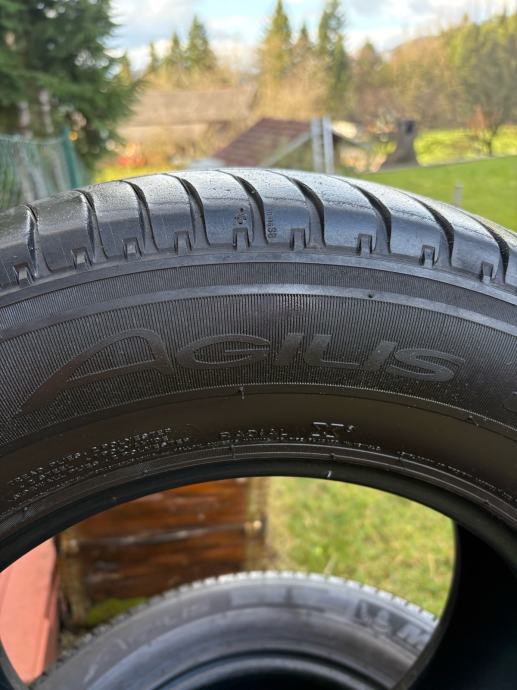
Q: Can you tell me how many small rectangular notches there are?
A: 9